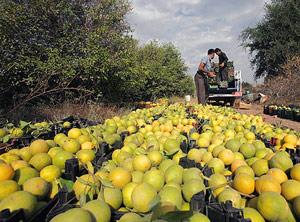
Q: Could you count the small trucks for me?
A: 1